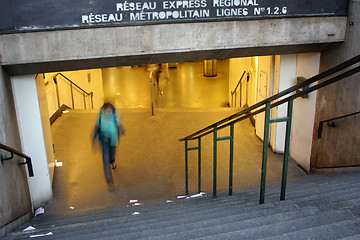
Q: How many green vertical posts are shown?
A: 6